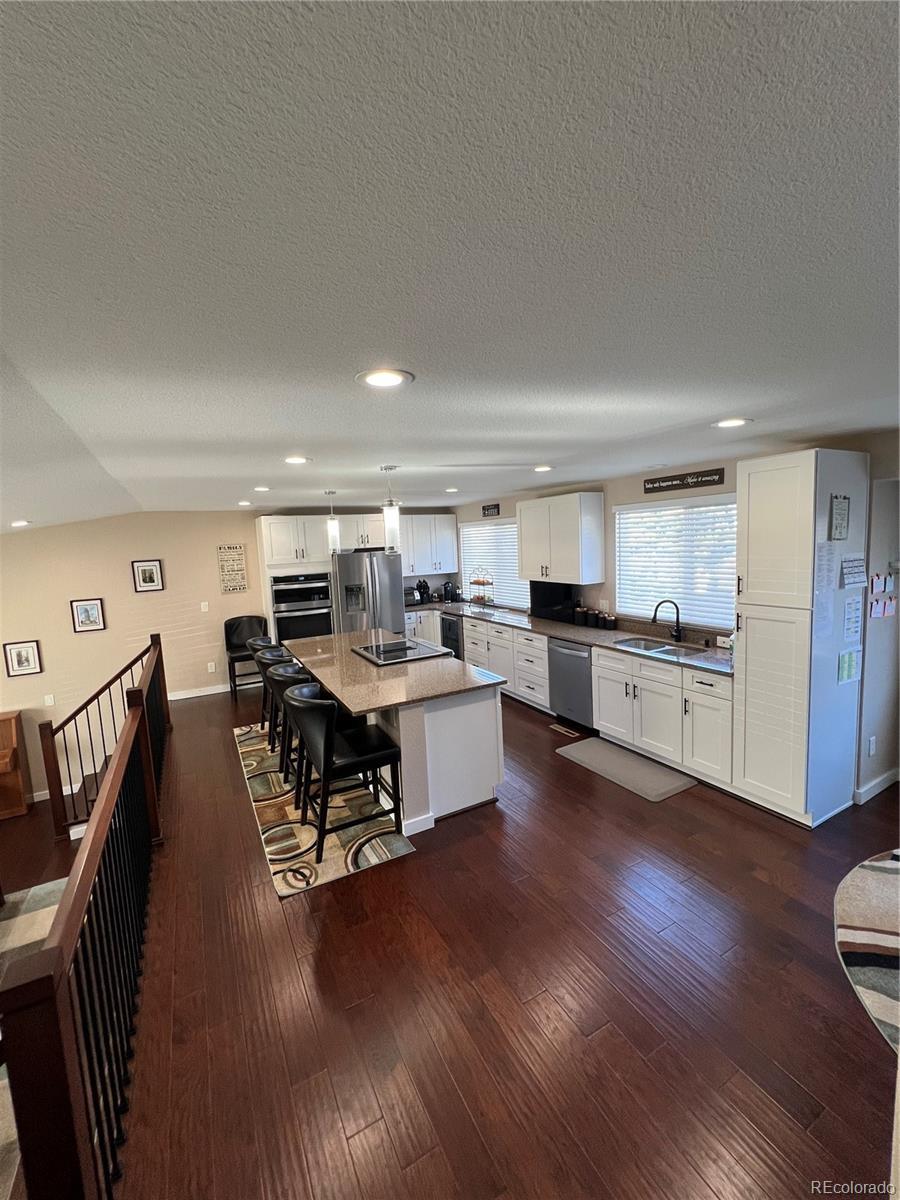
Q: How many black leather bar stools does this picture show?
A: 5